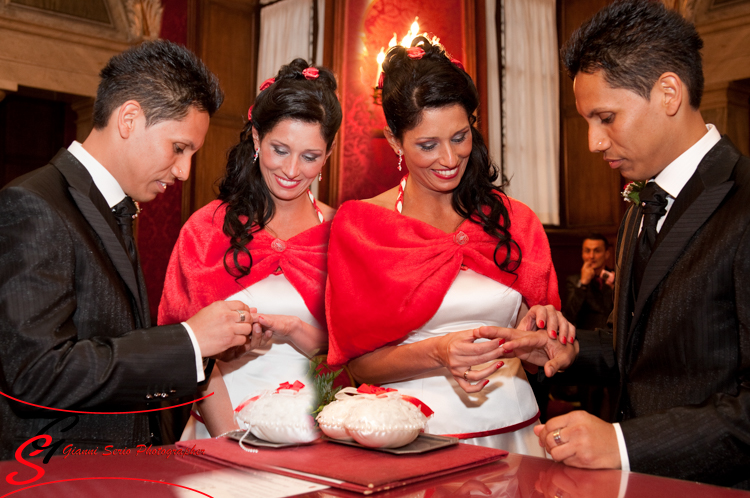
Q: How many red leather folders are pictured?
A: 1